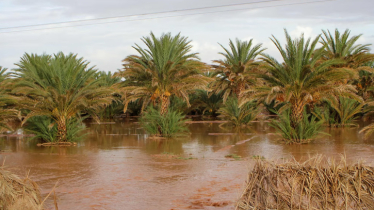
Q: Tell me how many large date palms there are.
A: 5